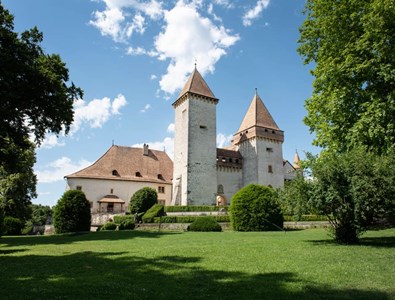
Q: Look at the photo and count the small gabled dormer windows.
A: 3